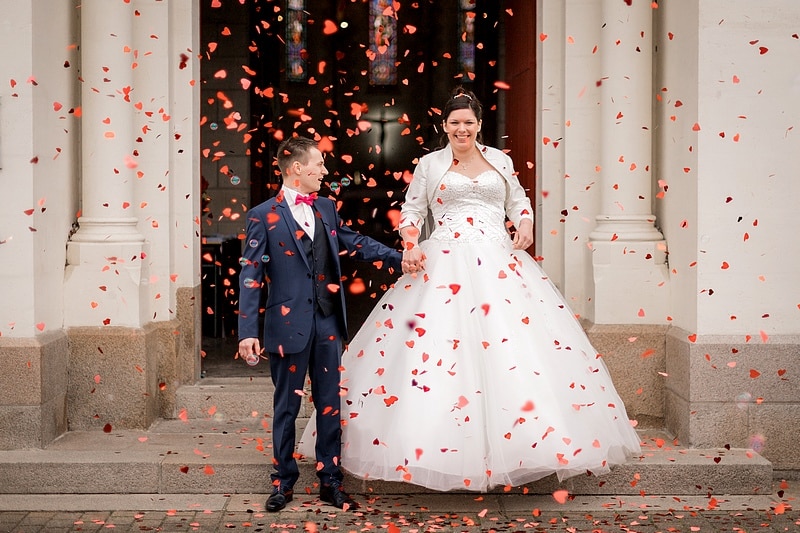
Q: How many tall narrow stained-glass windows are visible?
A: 3